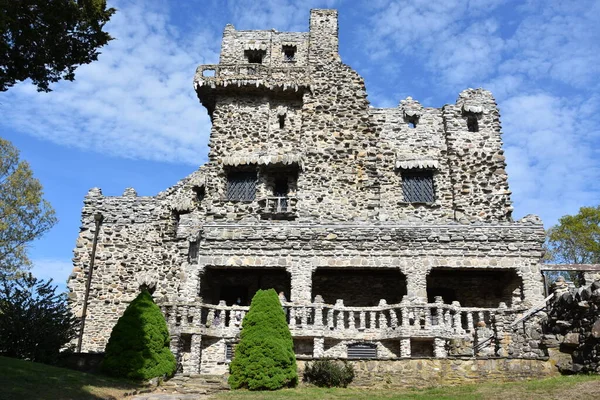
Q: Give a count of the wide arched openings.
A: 3